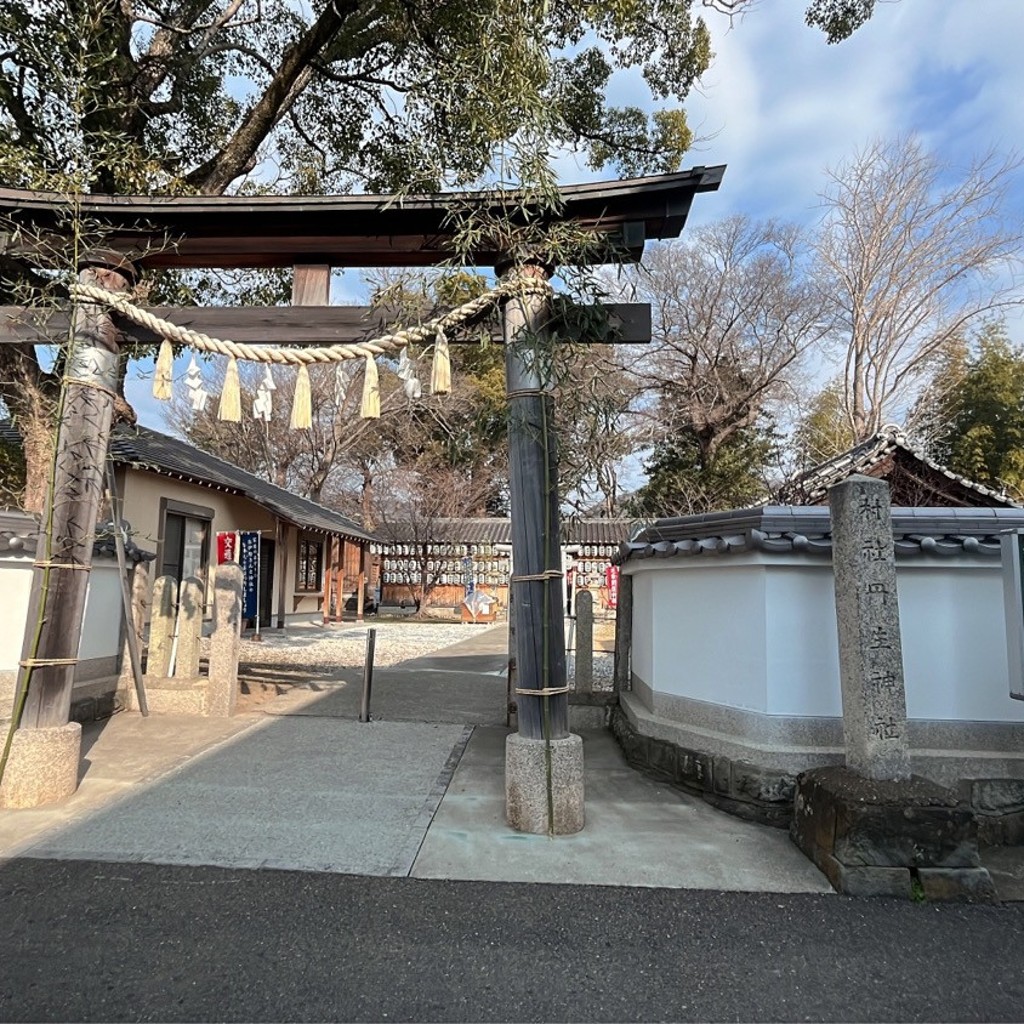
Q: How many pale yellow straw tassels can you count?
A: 5